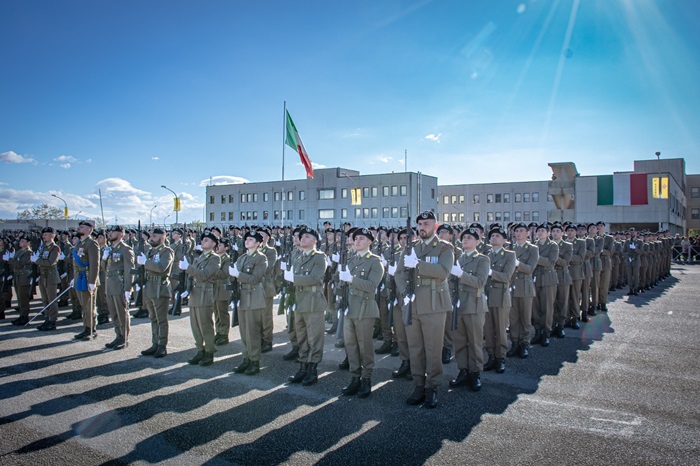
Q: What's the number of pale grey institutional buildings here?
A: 2